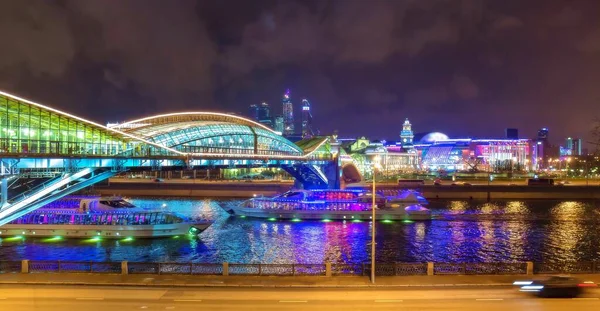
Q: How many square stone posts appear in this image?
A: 6